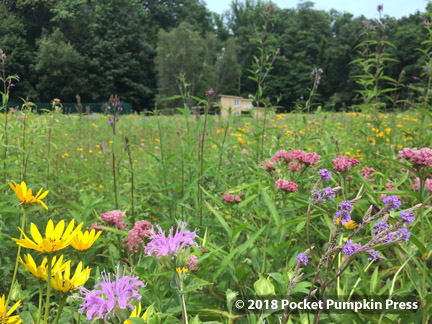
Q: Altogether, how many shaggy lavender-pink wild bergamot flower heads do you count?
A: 2